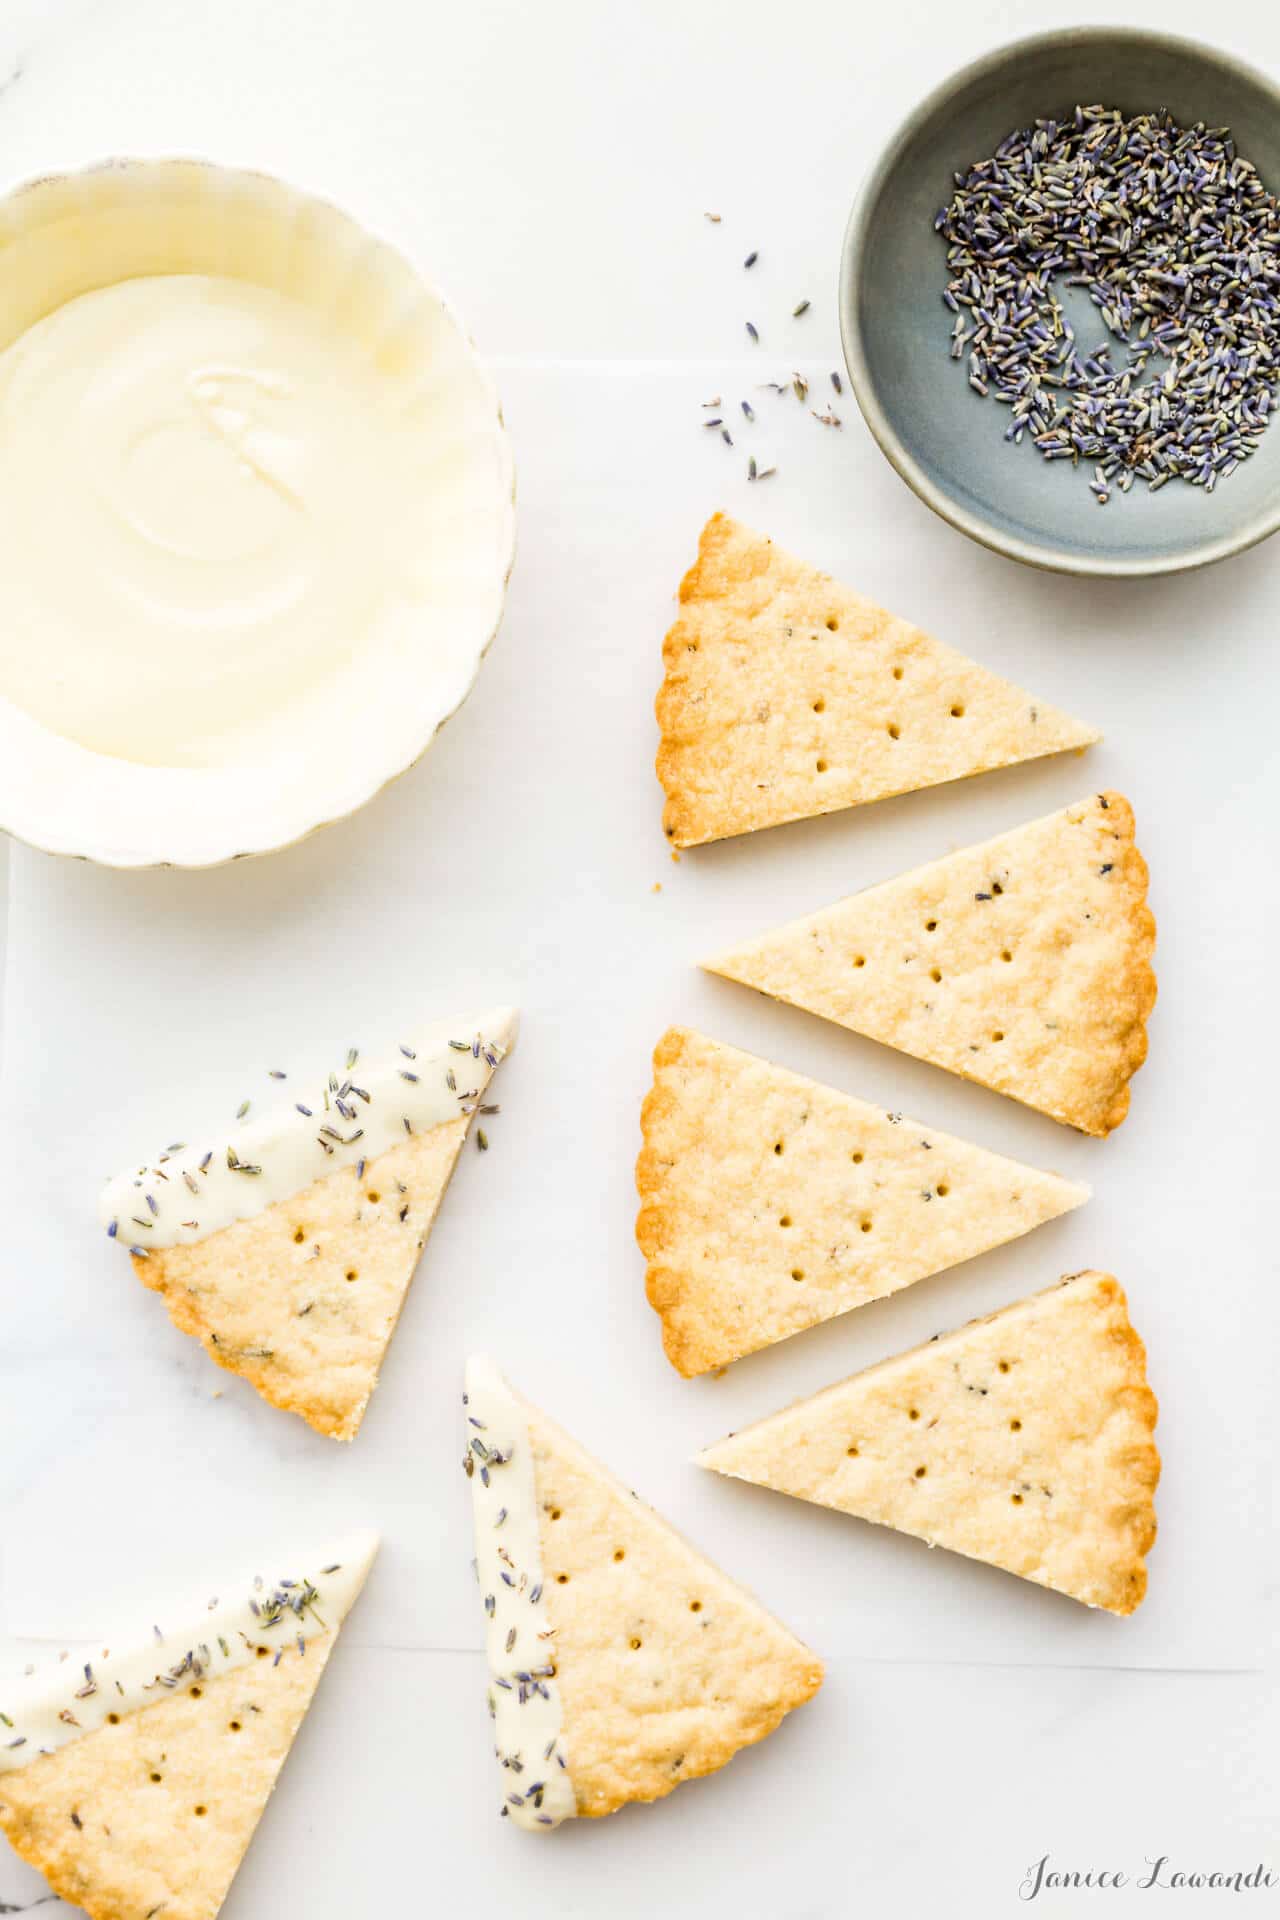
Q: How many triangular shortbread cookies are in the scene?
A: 7